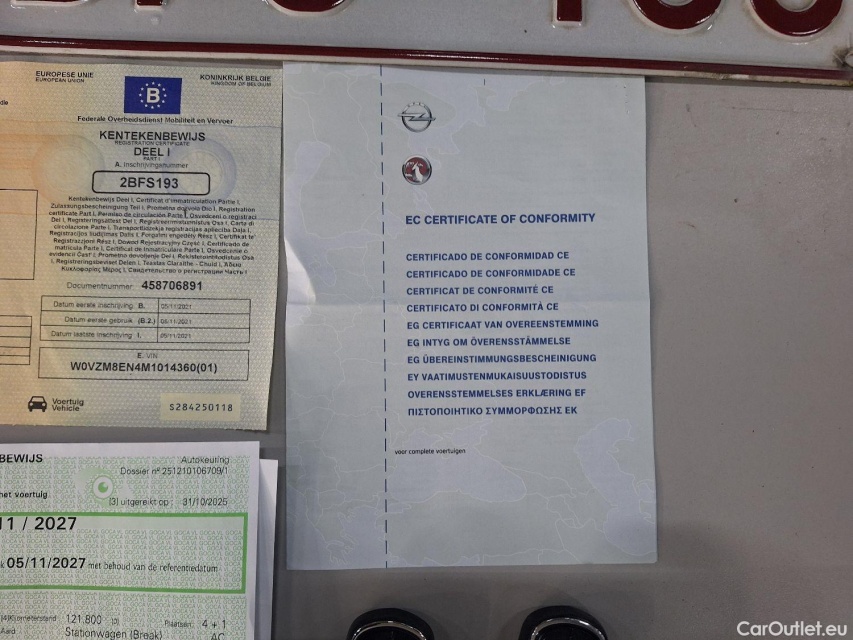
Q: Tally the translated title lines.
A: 10